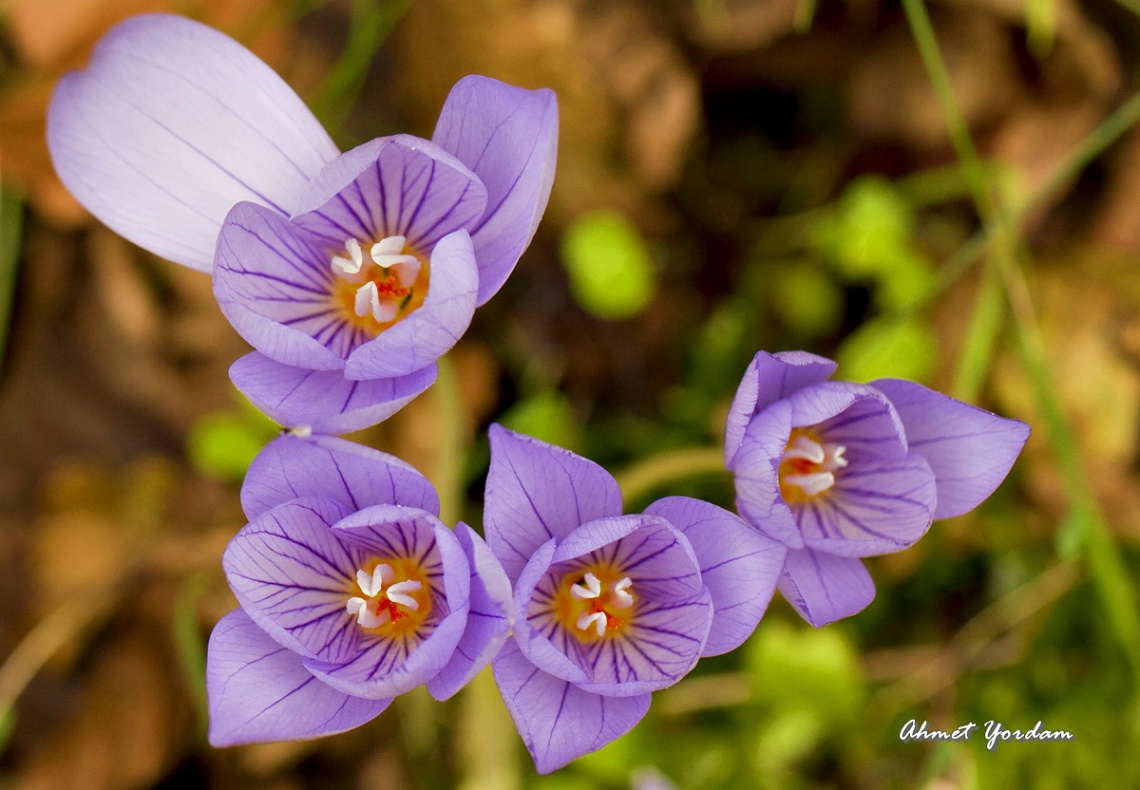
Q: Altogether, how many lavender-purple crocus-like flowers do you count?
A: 4